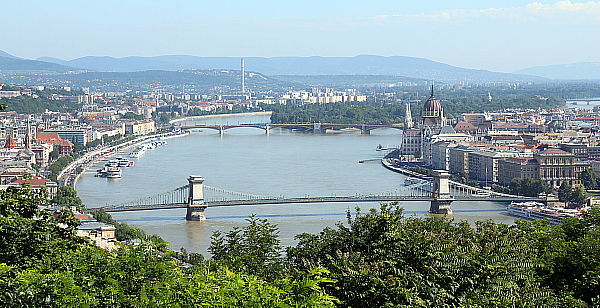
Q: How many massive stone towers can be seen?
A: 2